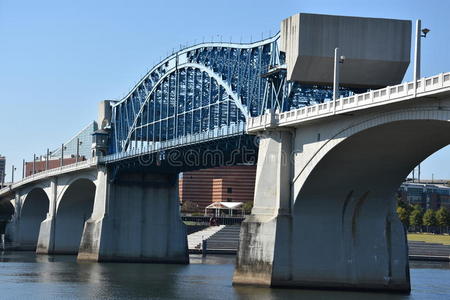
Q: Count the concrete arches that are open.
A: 4